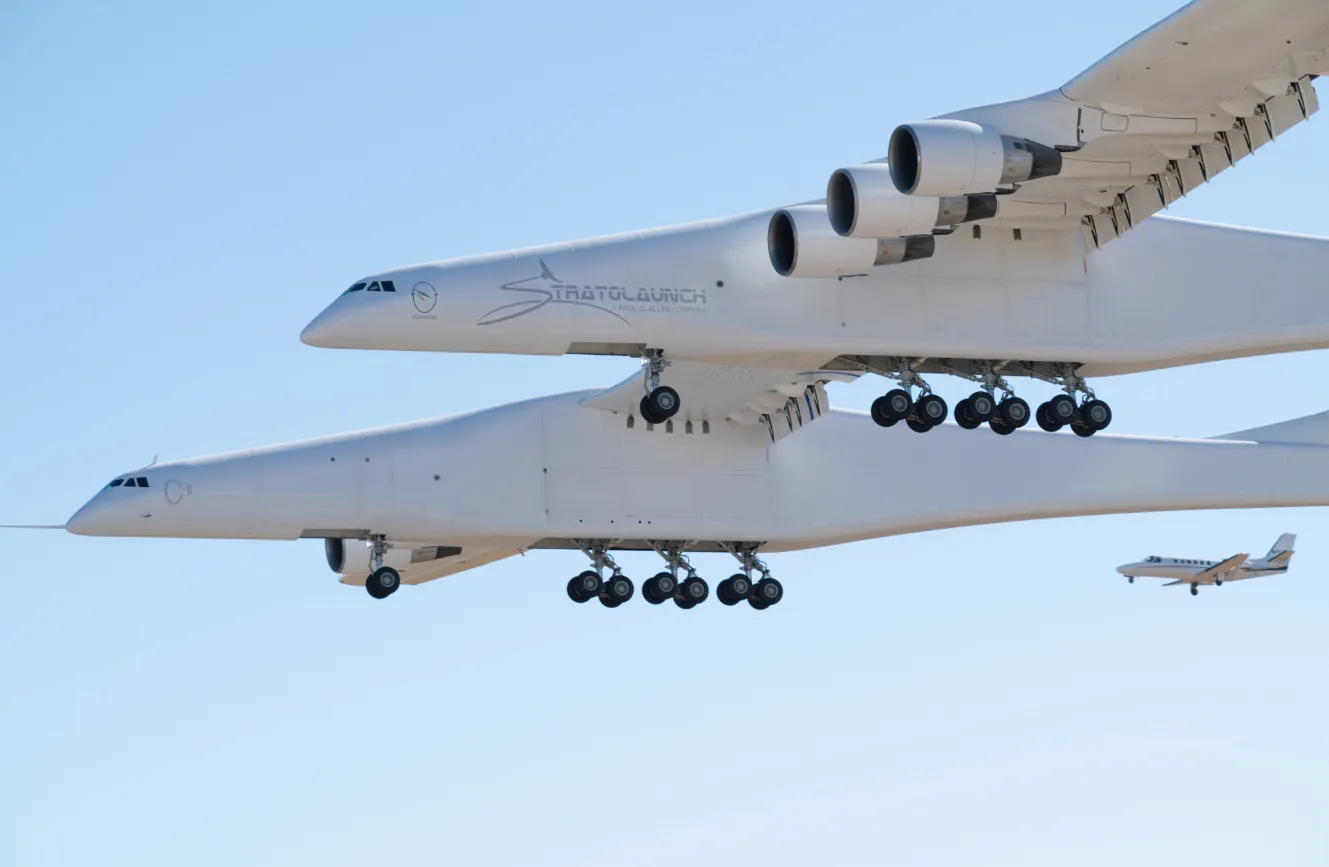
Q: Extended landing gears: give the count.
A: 11